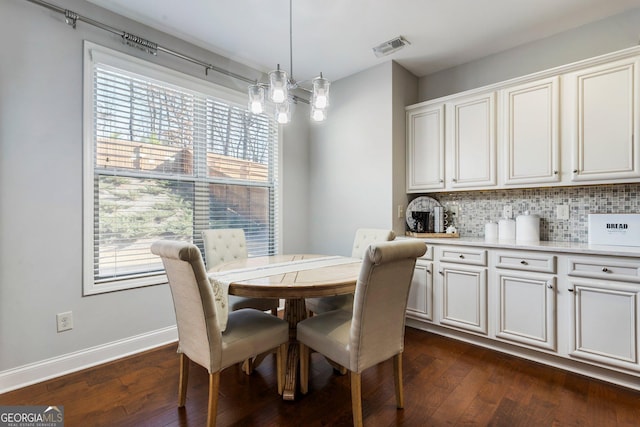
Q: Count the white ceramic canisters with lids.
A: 3